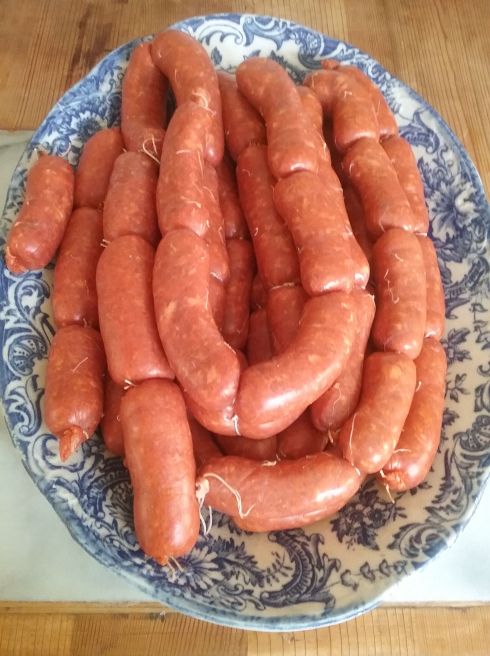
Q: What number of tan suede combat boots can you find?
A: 0